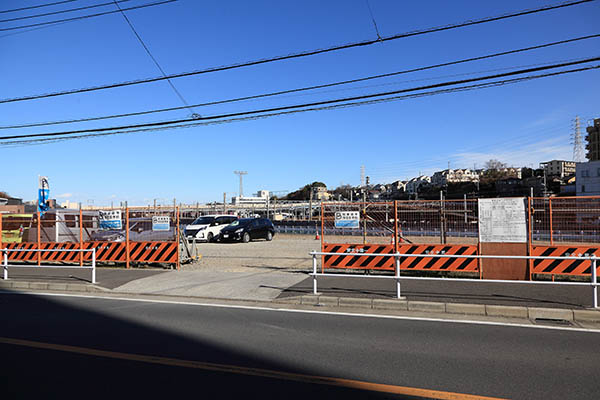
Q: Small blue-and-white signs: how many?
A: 3